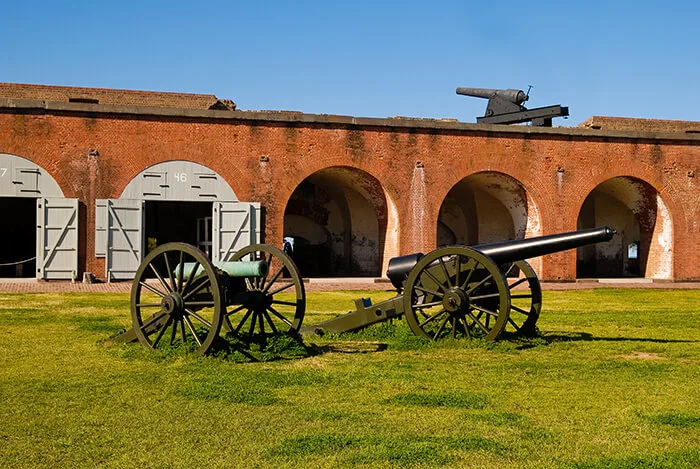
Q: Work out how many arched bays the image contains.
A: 5